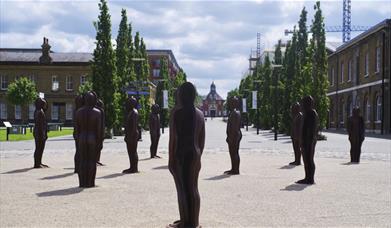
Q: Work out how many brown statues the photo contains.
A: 11